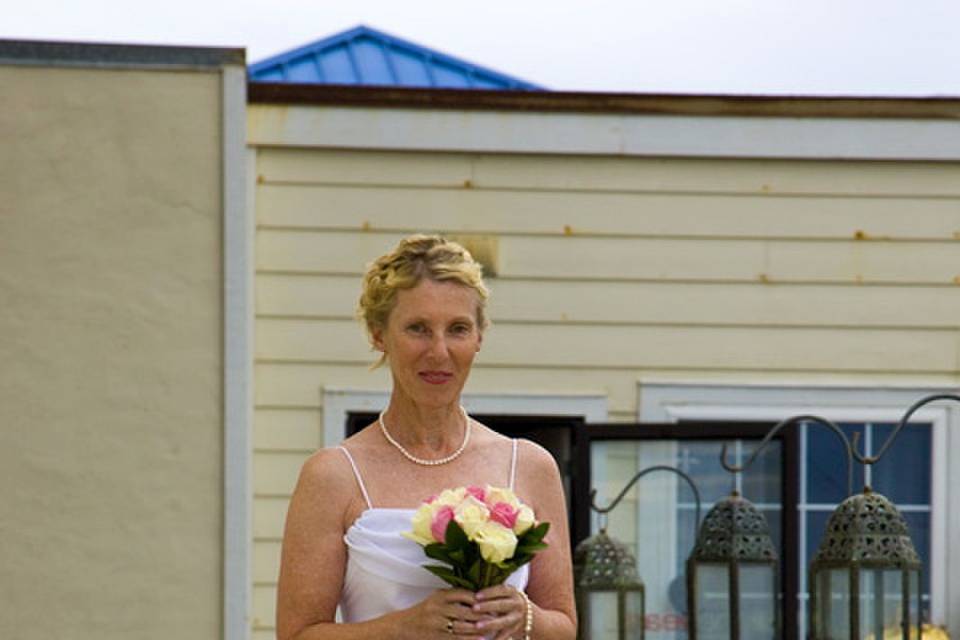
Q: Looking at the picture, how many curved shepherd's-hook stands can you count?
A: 3